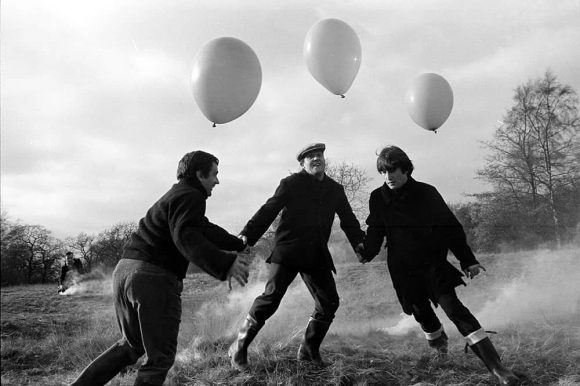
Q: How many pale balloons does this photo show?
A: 3